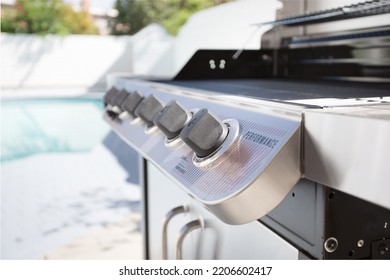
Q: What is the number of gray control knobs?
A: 6